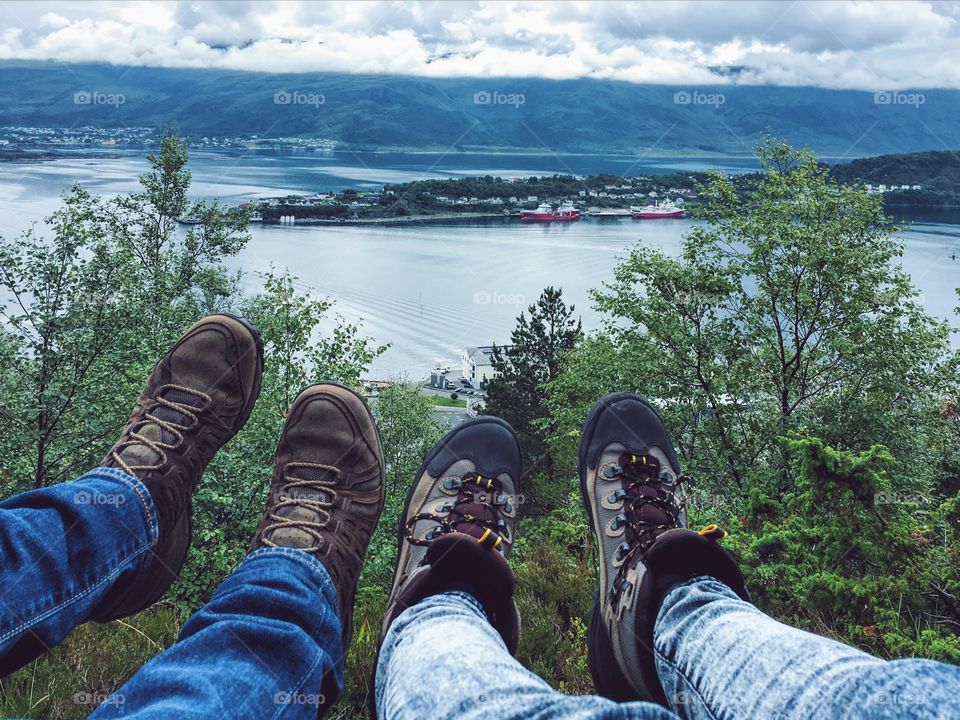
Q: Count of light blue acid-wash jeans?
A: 1